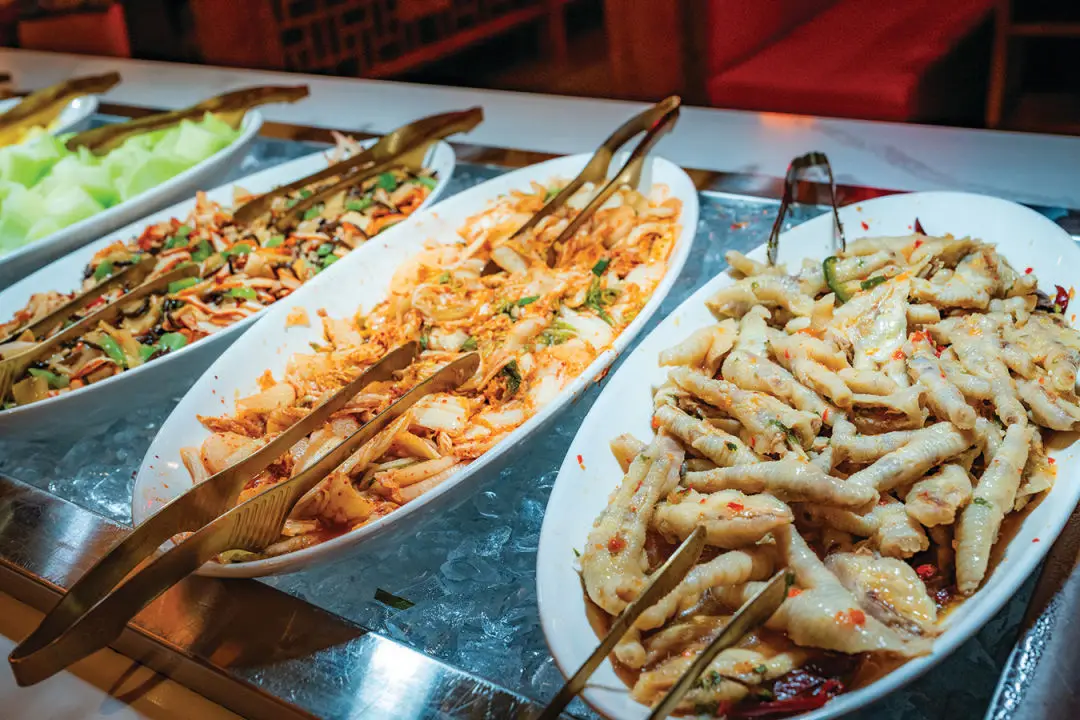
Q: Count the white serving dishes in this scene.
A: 5